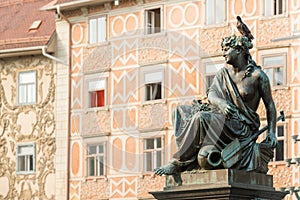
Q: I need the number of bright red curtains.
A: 1